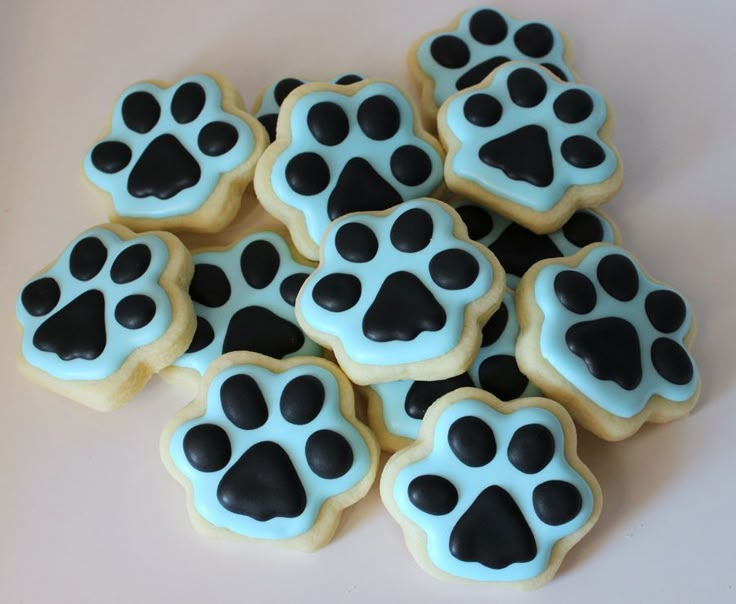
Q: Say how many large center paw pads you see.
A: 12